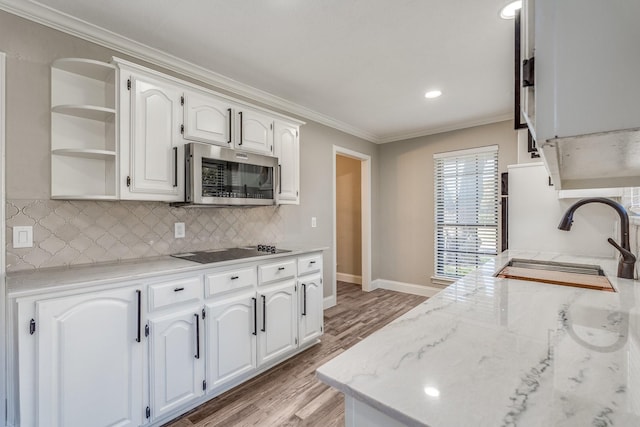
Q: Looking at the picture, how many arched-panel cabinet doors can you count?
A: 9